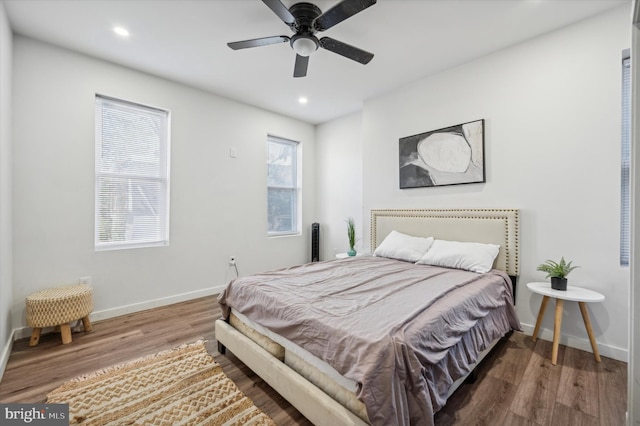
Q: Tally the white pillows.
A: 2